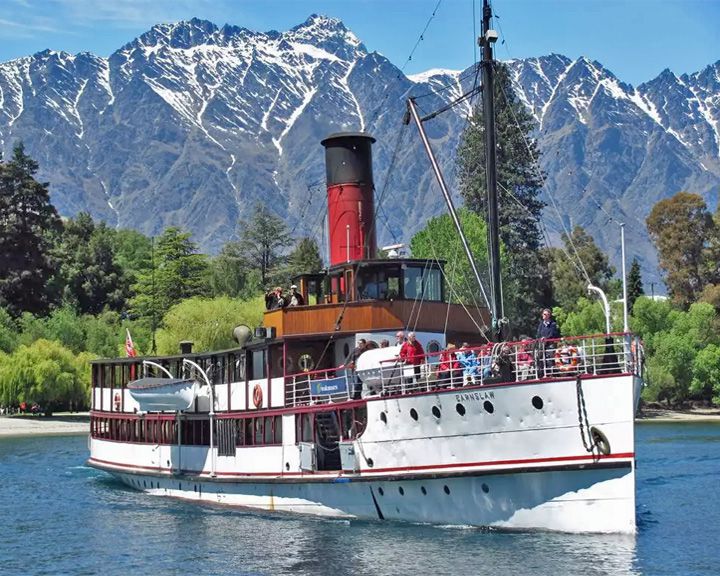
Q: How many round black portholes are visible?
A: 11